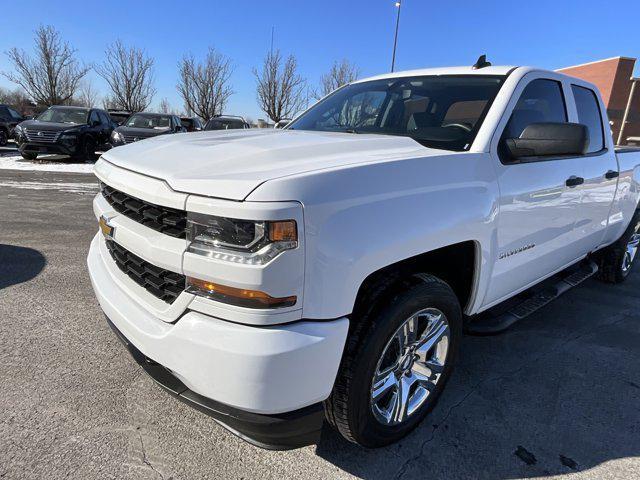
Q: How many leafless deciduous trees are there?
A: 5